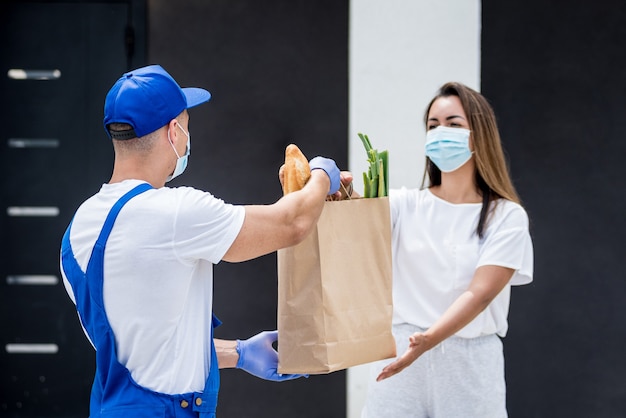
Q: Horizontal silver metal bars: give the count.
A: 5